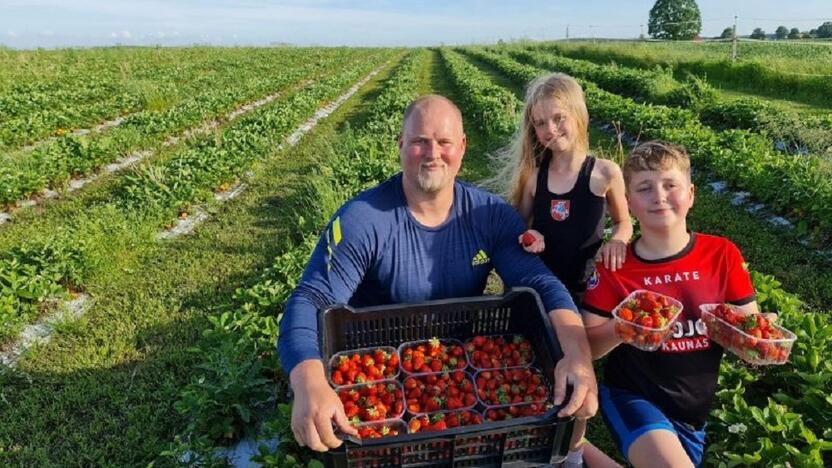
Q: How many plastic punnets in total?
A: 11